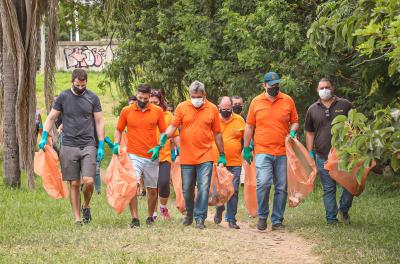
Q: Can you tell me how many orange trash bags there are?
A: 7